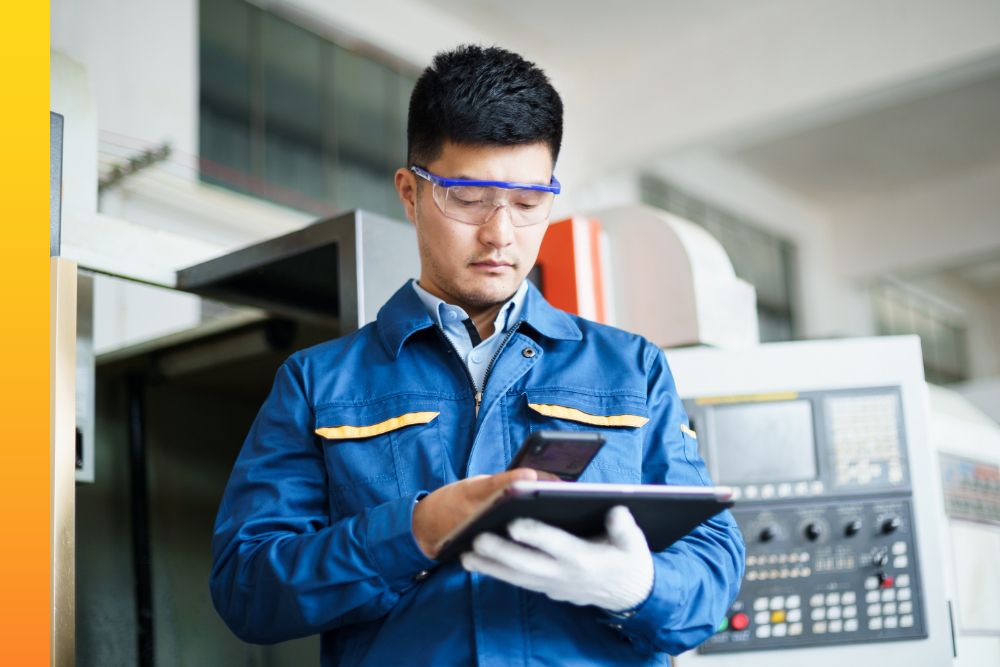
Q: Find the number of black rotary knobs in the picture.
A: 4